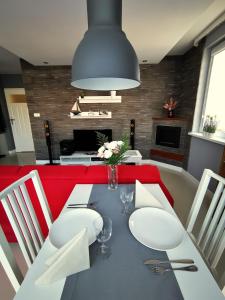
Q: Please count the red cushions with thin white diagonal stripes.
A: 0